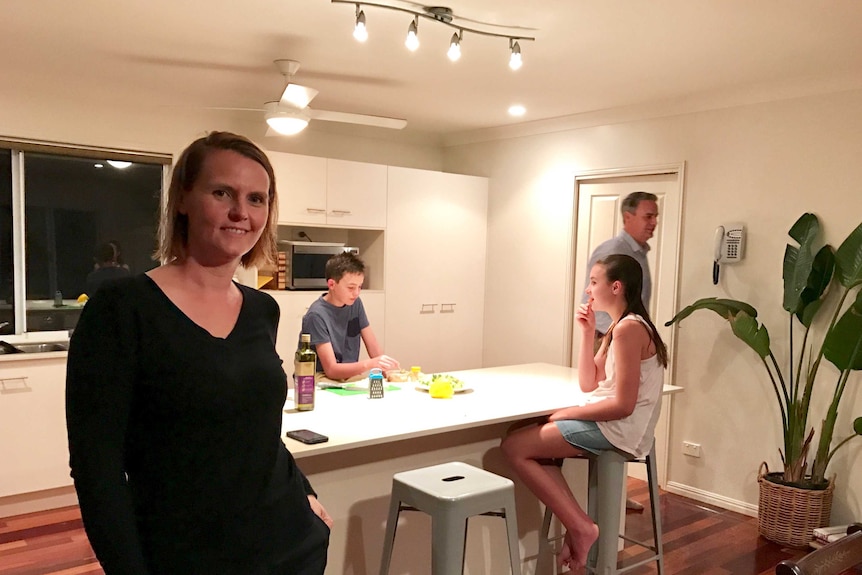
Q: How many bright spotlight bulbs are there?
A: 4